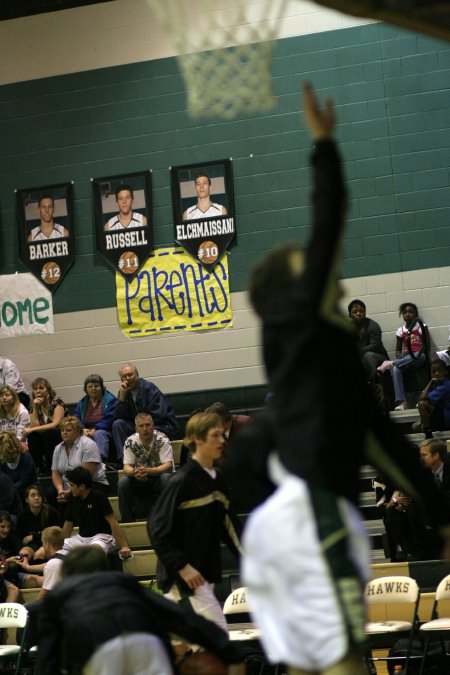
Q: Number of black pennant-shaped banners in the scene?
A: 3